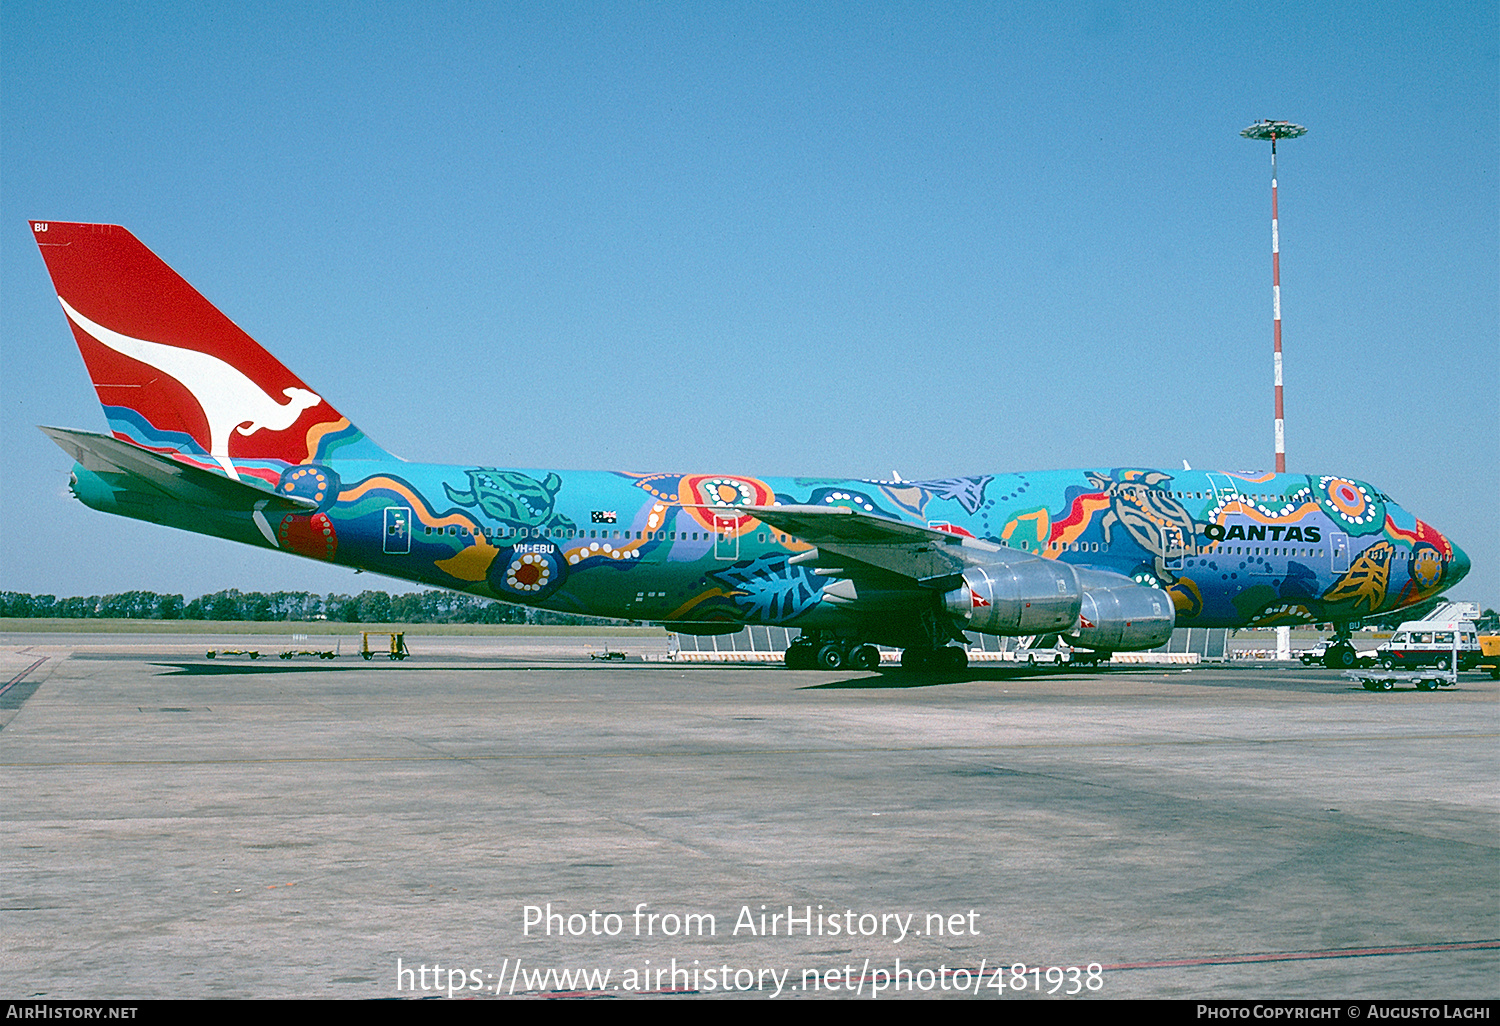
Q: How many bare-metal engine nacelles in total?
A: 2